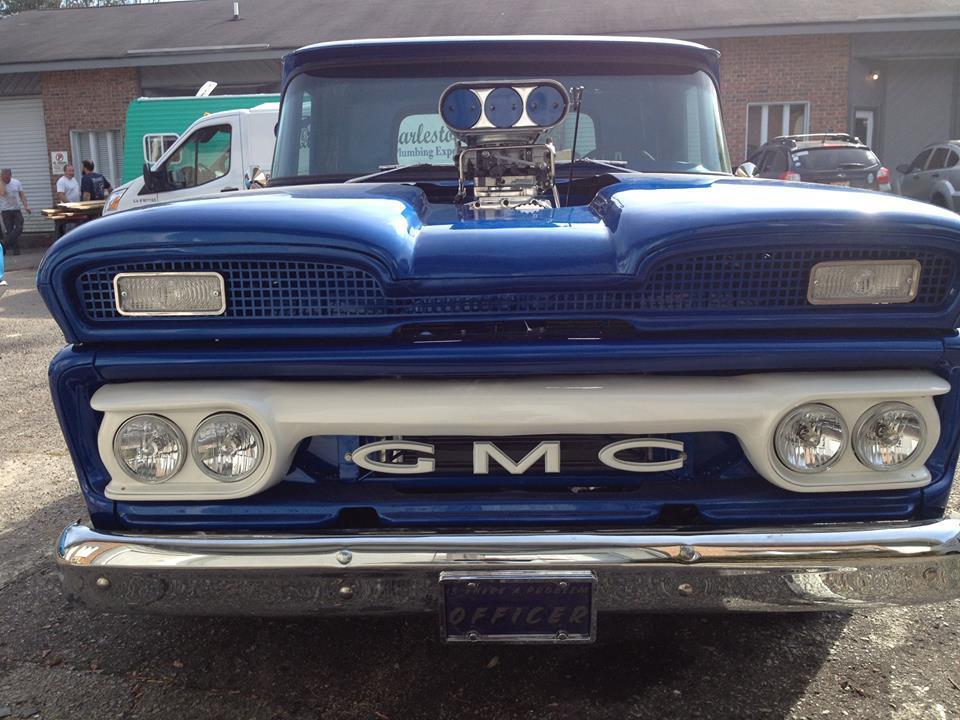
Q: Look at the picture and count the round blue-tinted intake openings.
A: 3